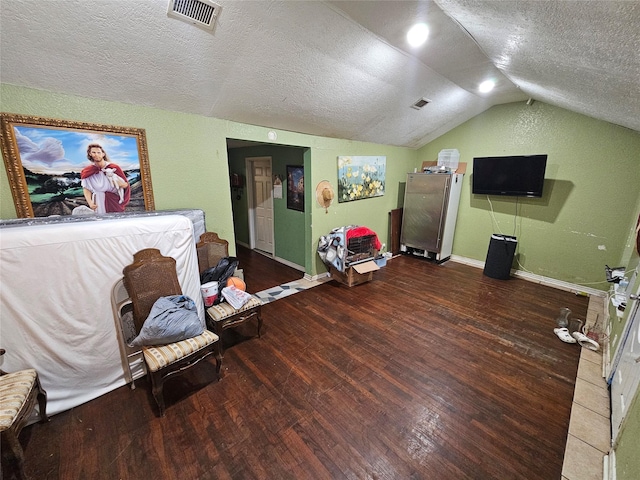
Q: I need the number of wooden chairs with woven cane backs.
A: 2